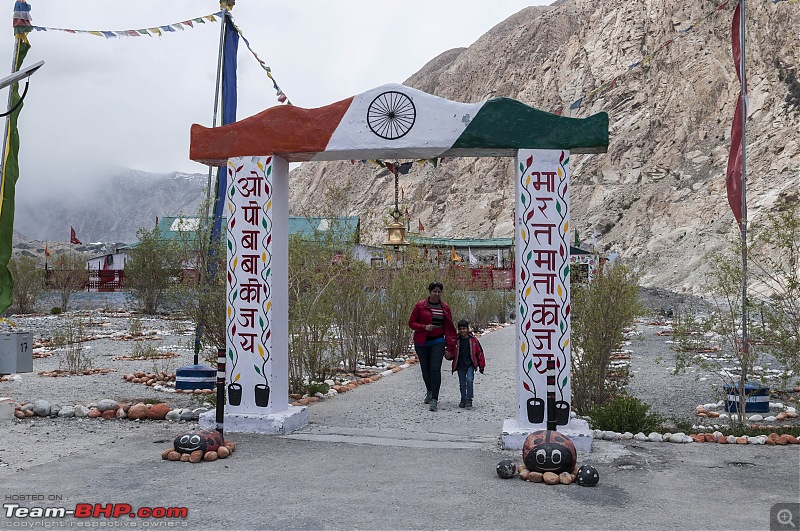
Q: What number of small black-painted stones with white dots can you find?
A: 2